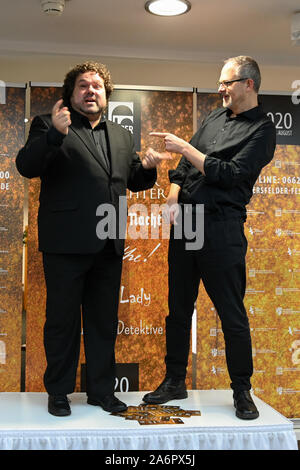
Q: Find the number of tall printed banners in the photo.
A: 3